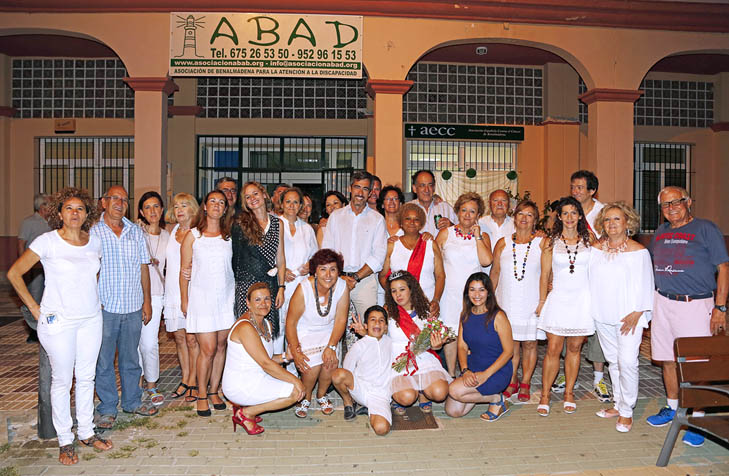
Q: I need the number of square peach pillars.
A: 3